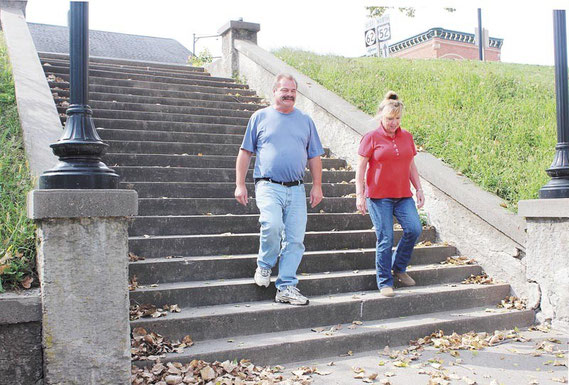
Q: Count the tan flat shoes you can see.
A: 2